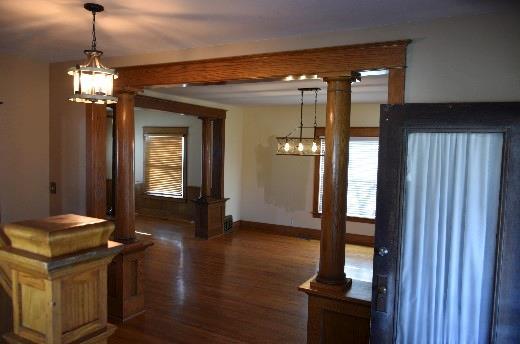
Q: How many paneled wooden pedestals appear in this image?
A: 4